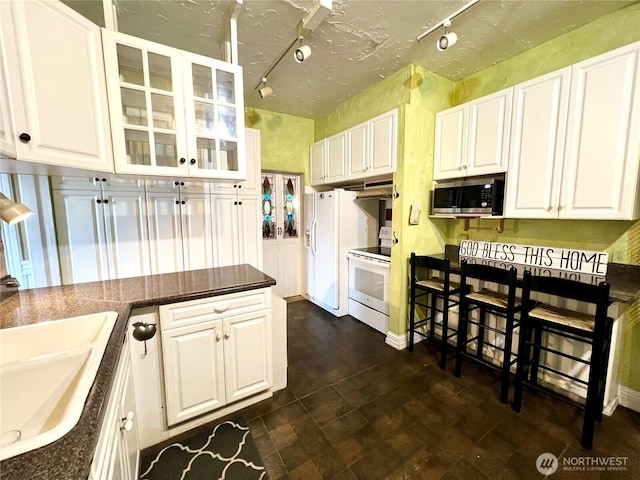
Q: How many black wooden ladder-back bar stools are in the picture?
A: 3